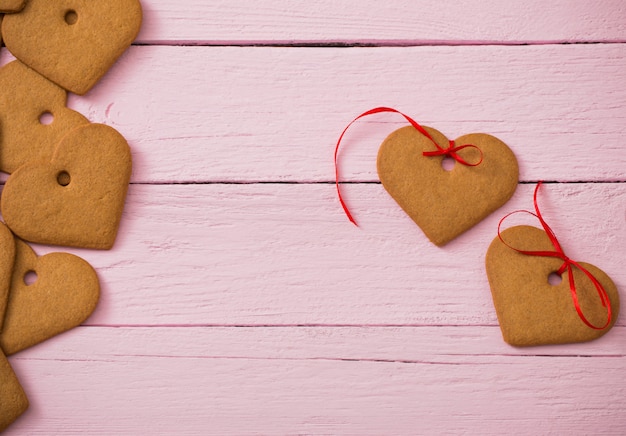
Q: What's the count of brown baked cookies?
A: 9